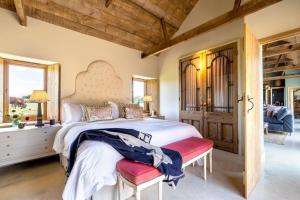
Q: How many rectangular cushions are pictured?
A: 2